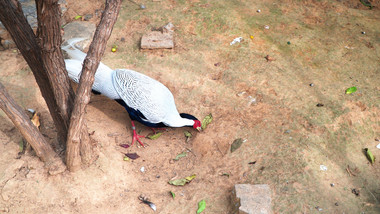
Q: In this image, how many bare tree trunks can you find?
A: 4